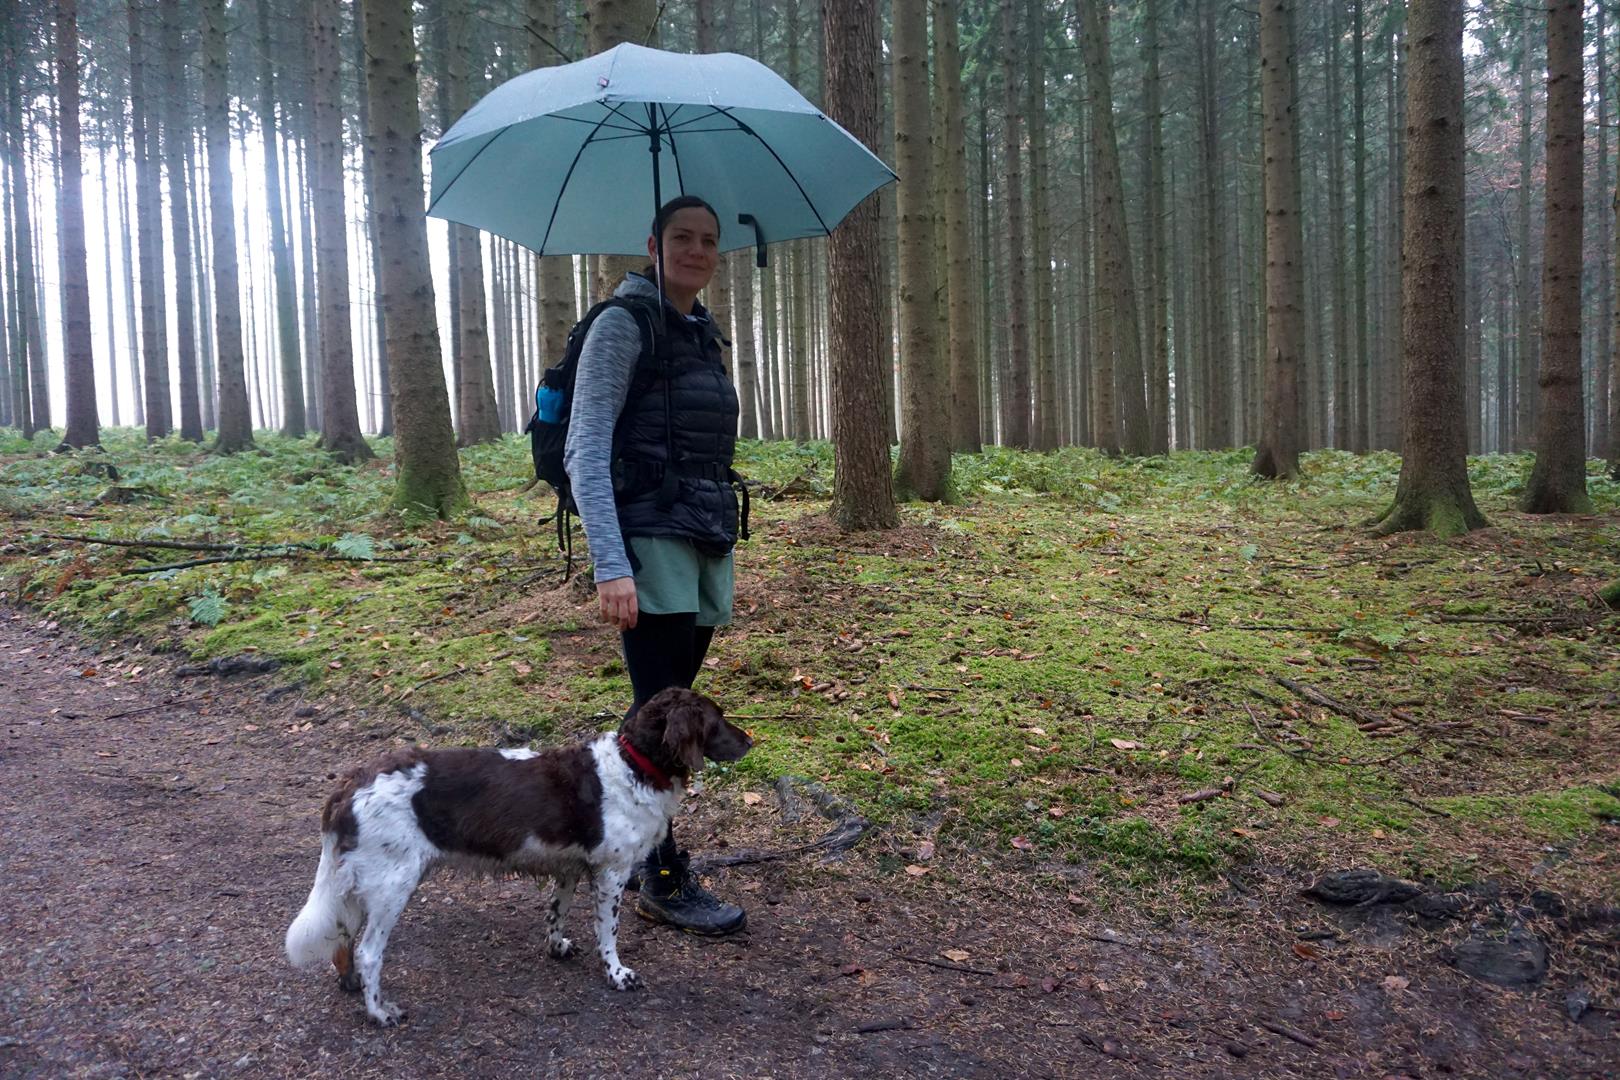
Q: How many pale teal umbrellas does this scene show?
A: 1